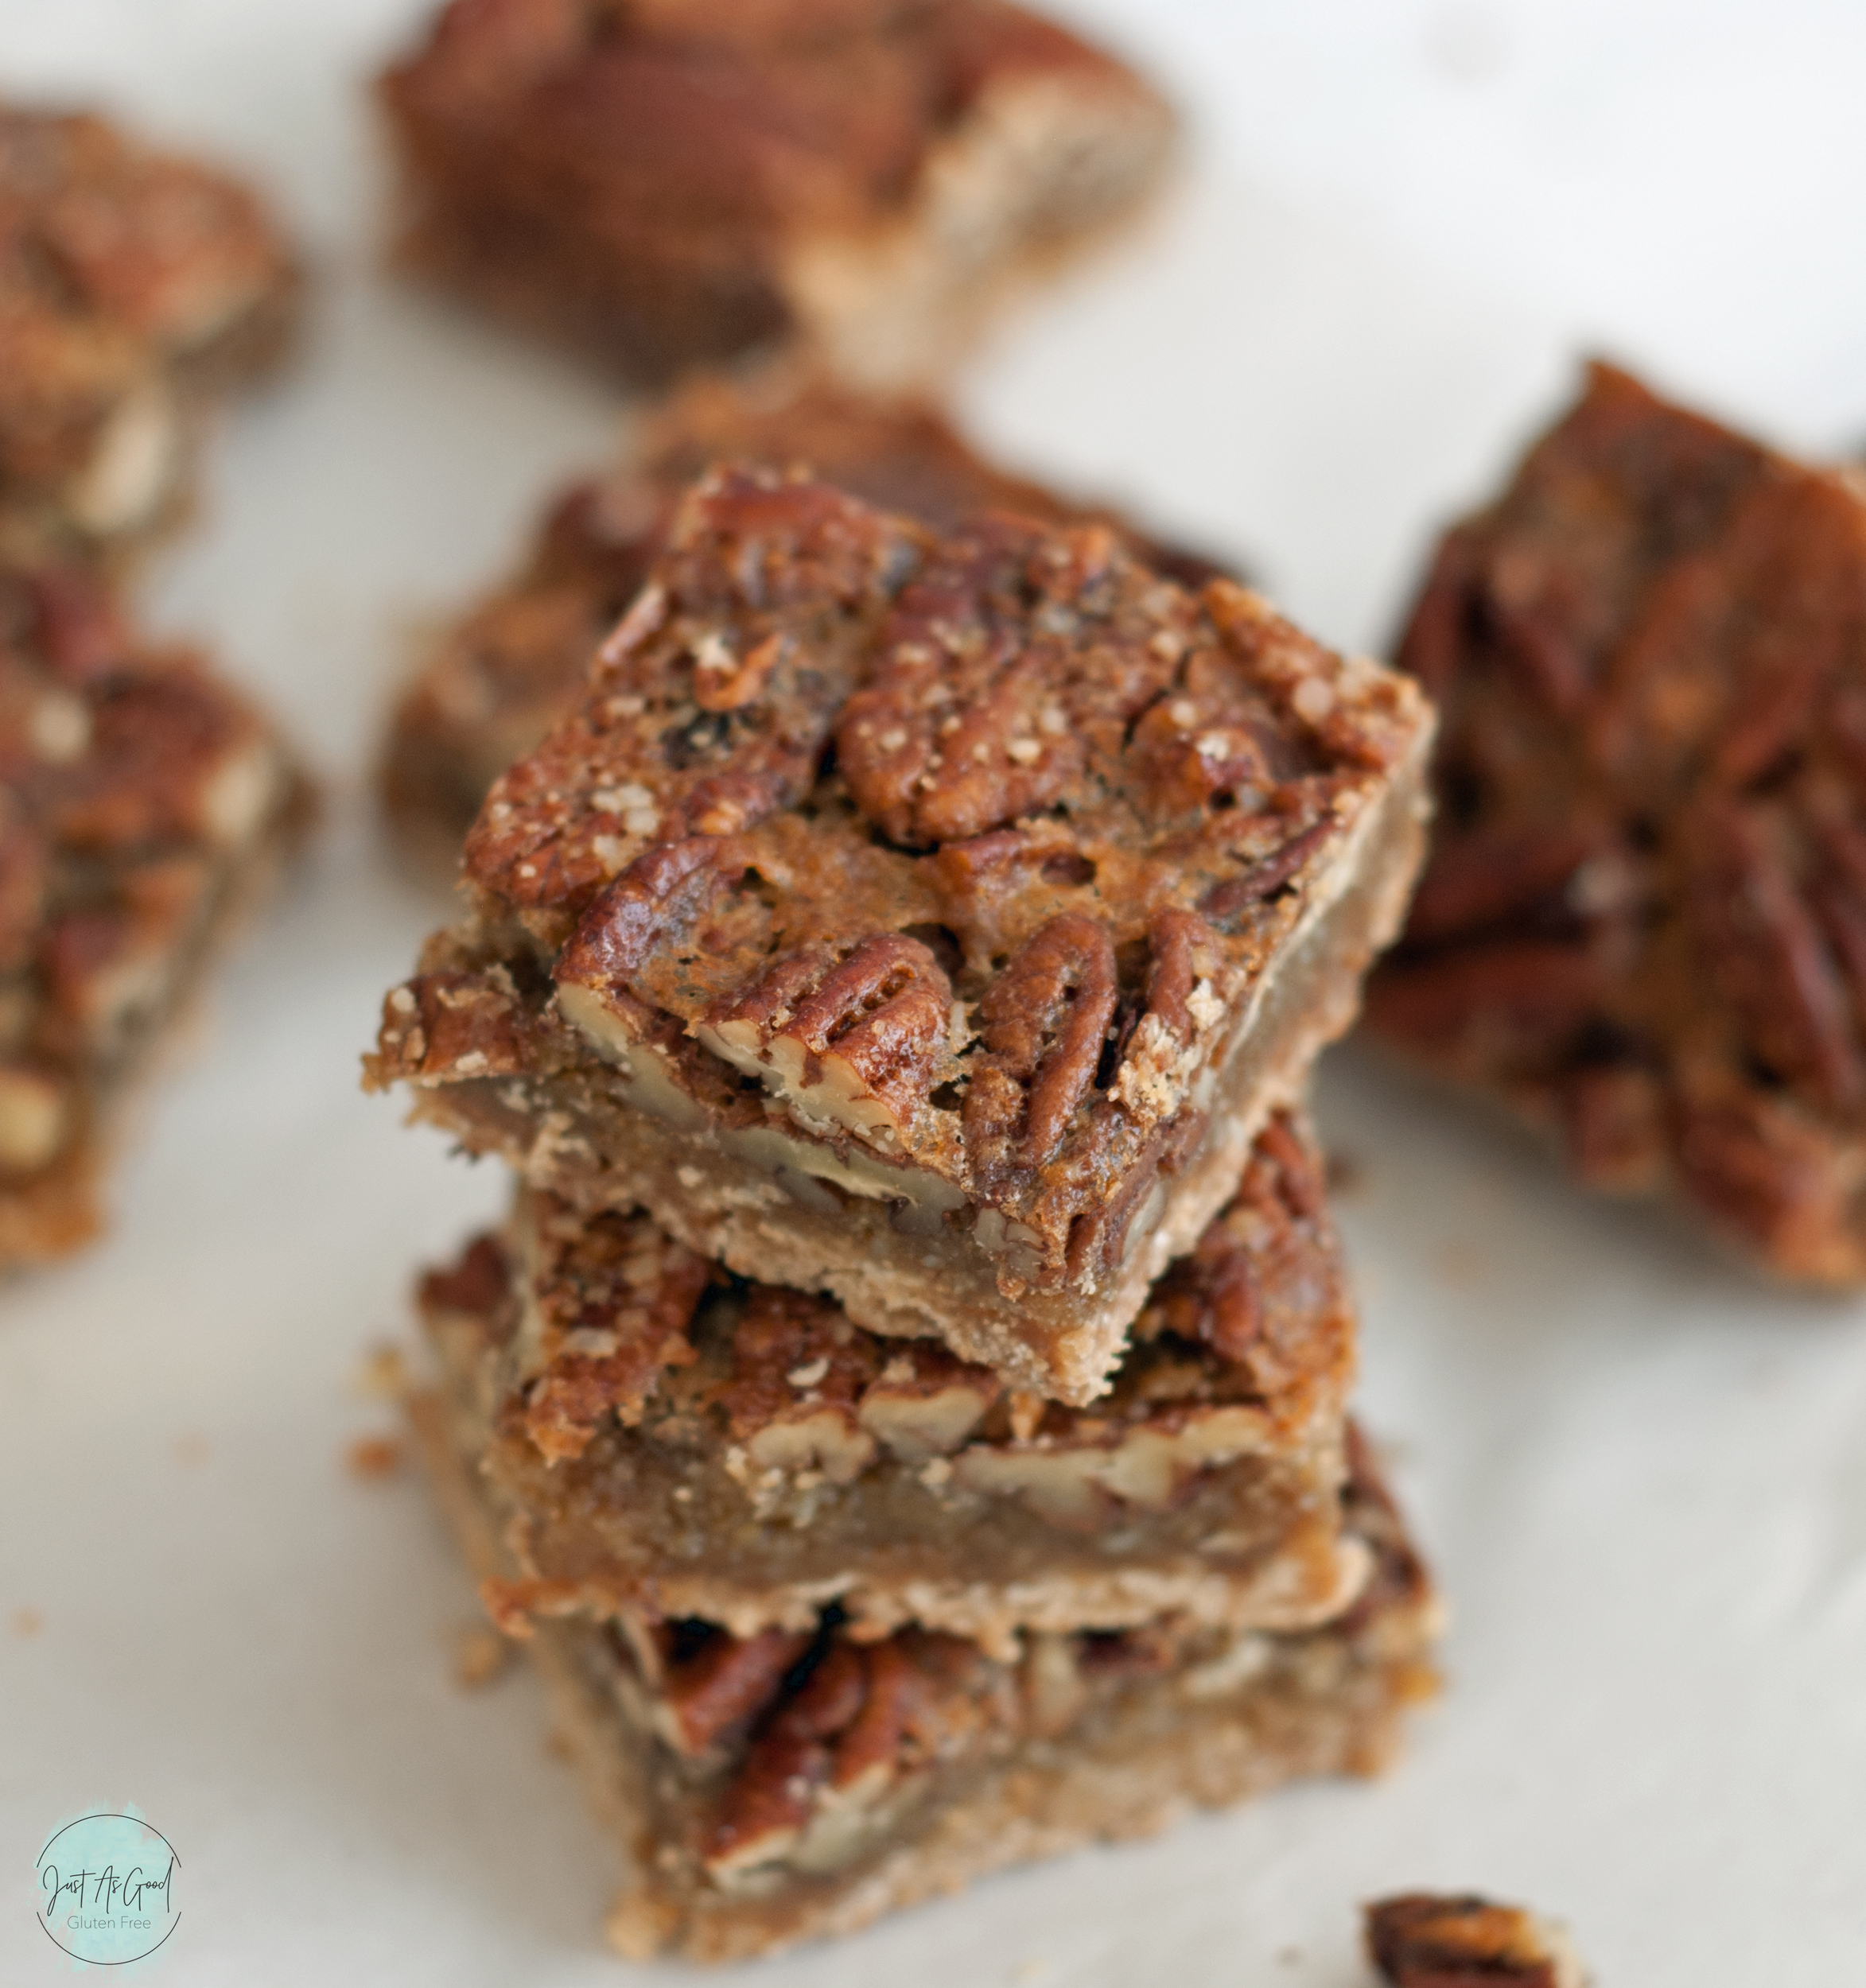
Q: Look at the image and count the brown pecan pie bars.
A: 8